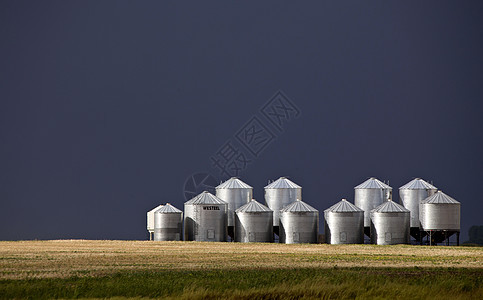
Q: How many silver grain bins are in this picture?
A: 11